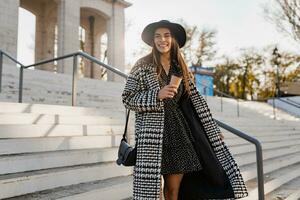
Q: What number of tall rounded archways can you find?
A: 2